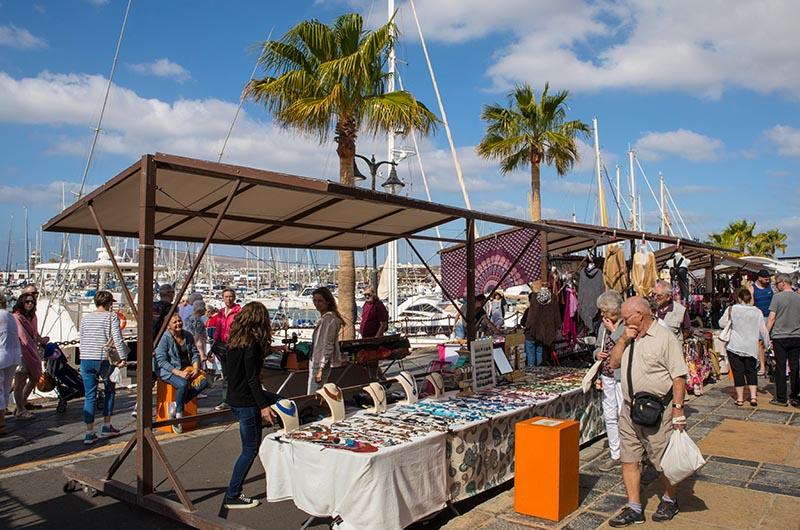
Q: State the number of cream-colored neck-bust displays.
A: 5